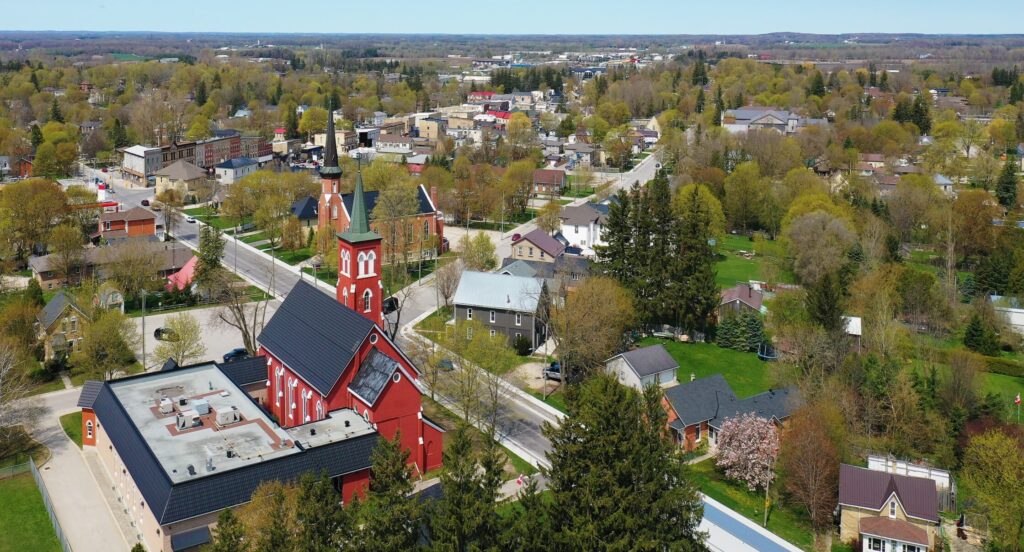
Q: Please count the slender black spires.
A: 1